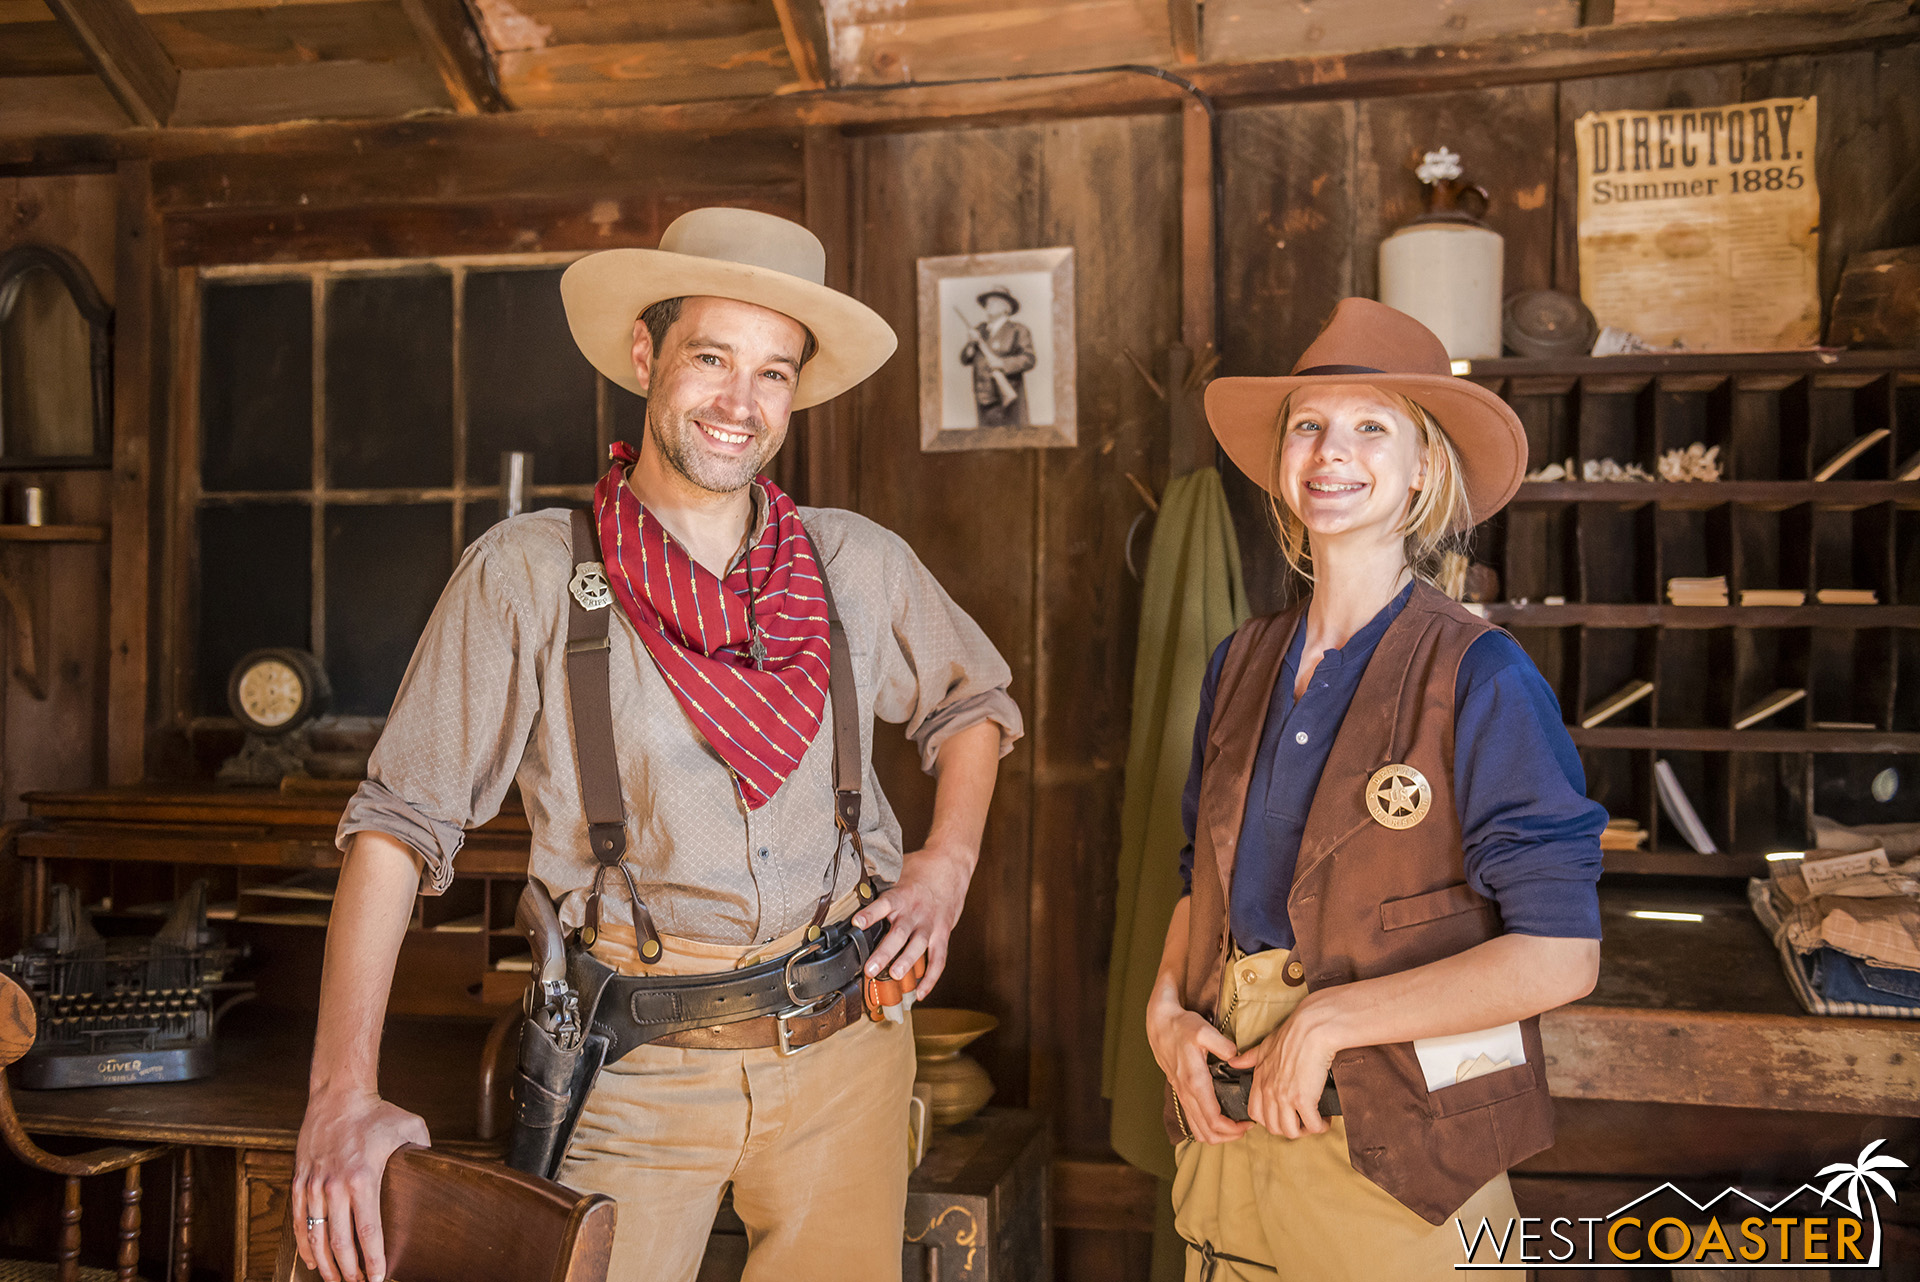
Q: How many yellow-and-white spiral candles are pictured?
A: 0